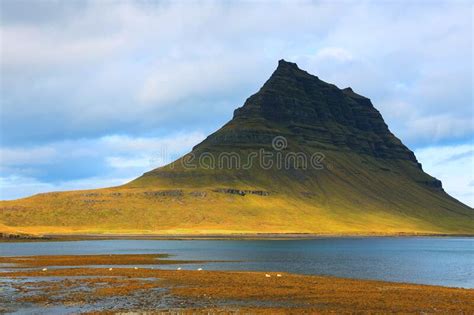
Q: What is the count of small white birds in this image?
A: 7